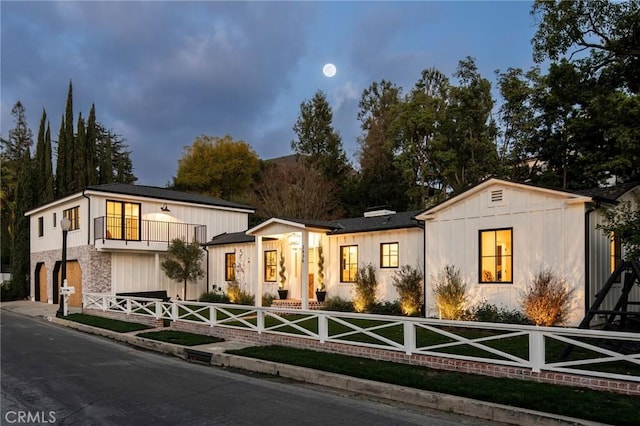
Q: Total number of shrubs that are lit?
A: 5